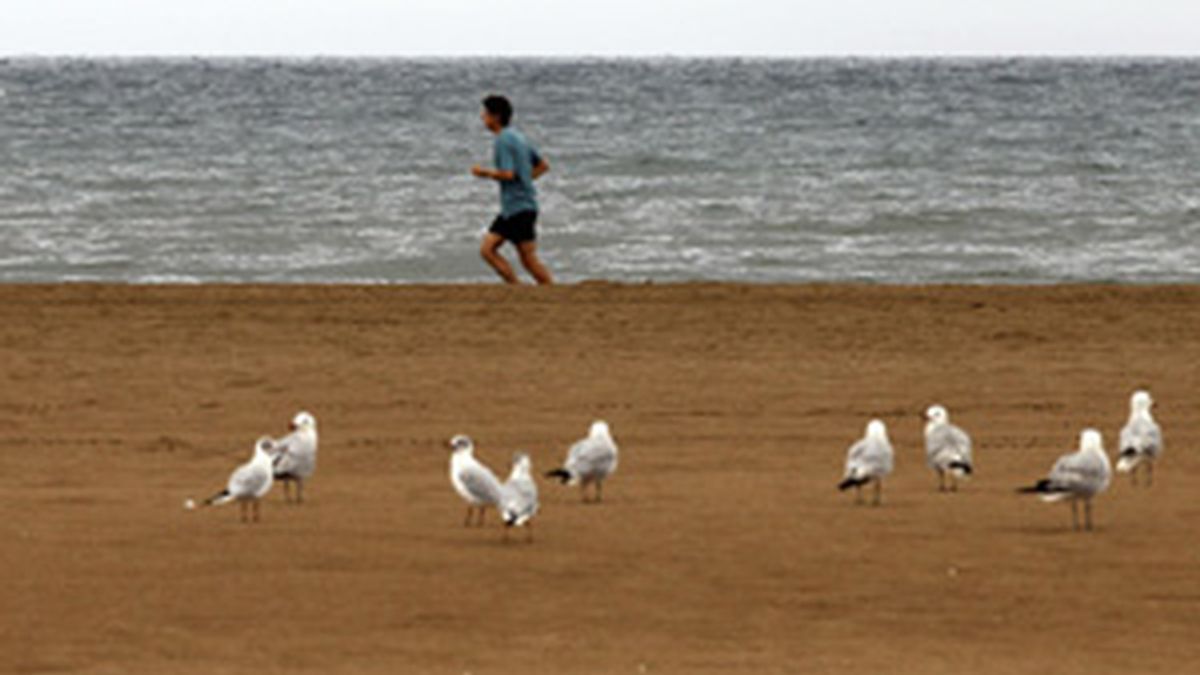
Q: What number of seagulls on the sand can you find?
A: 9